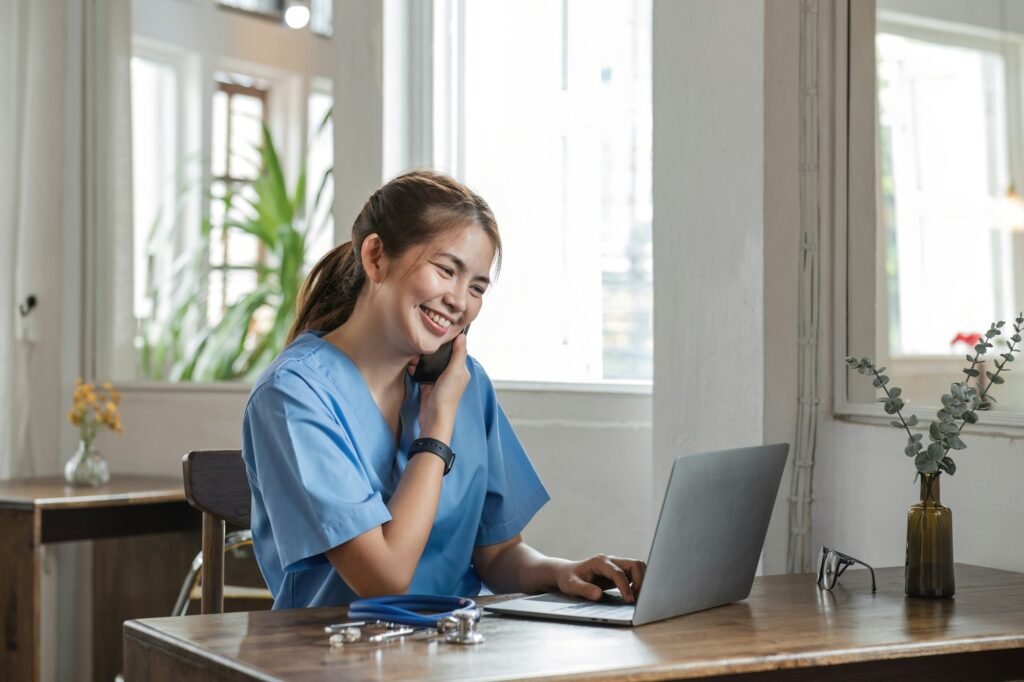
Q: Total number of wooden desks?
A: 2